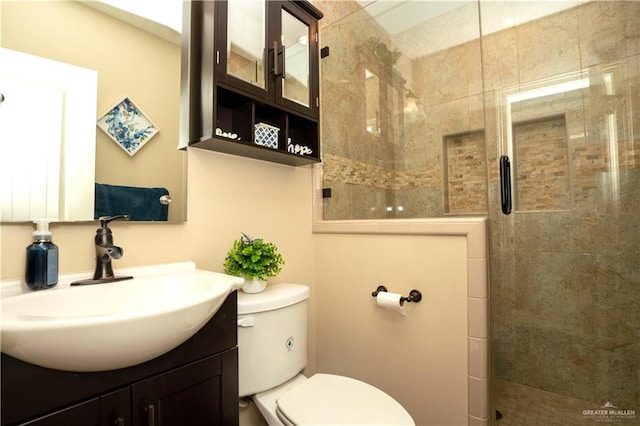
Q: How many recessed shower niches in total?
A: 2